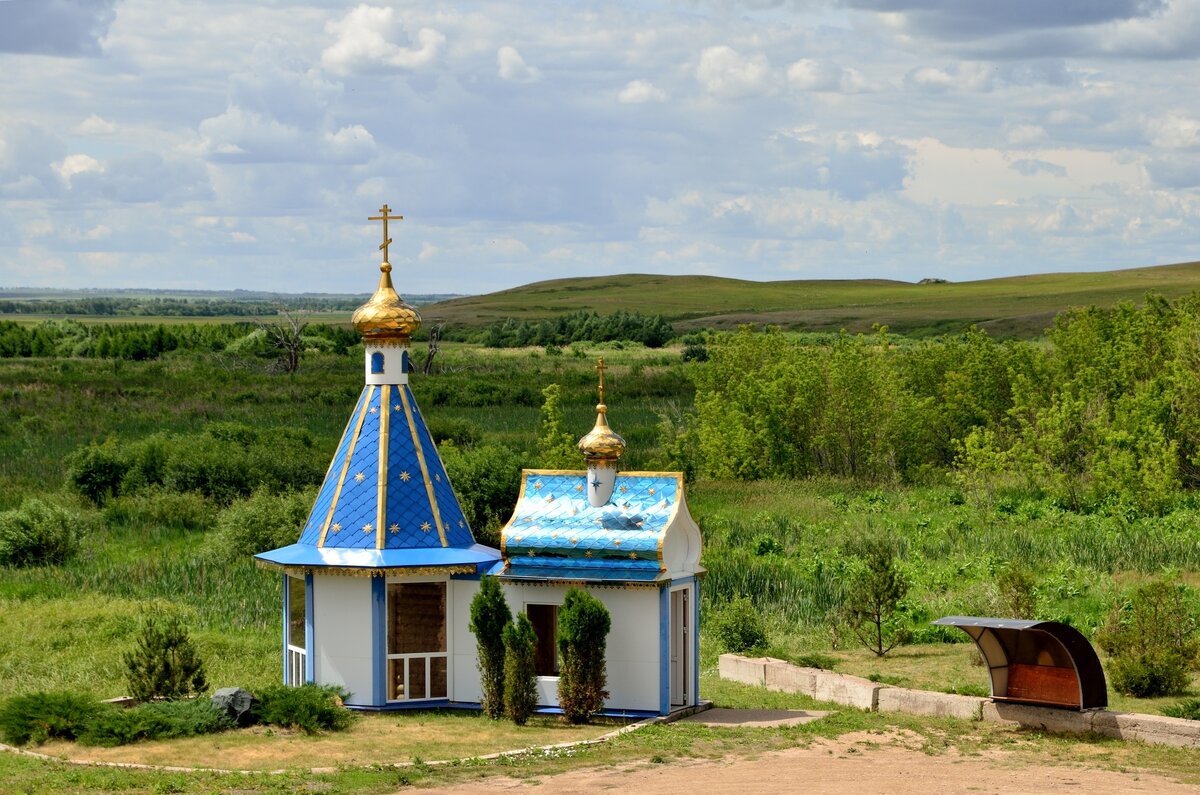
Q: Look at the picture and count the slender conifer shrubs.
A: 3